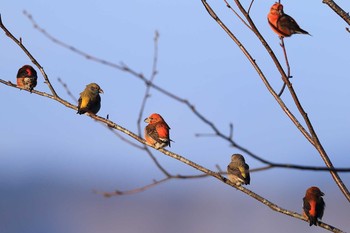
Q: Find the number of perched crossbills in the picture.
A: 6